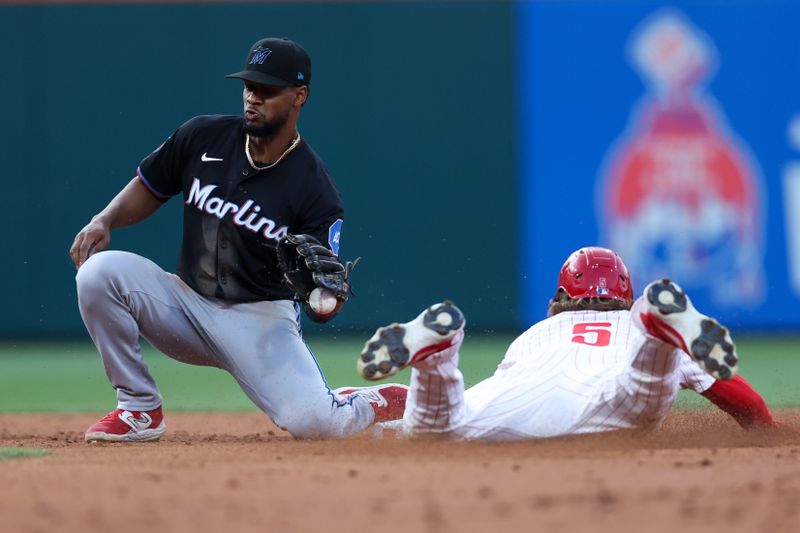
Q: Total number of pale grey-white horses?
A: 0